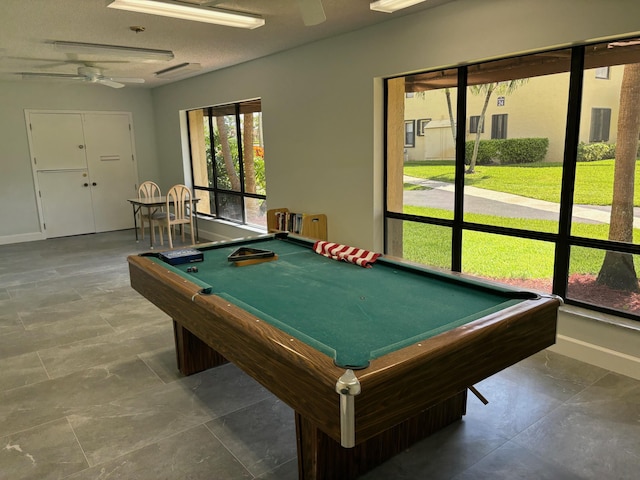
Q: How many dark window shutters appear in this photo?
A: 3